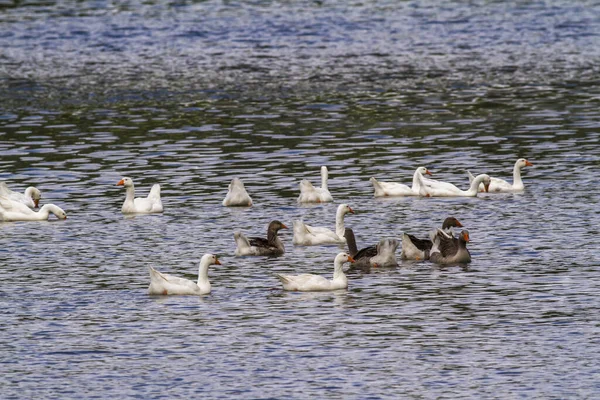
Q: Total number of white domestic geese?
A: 11